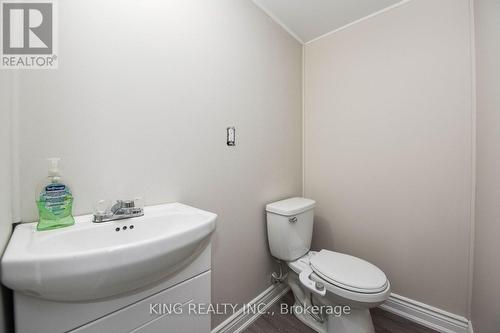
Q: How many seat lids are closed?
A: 1